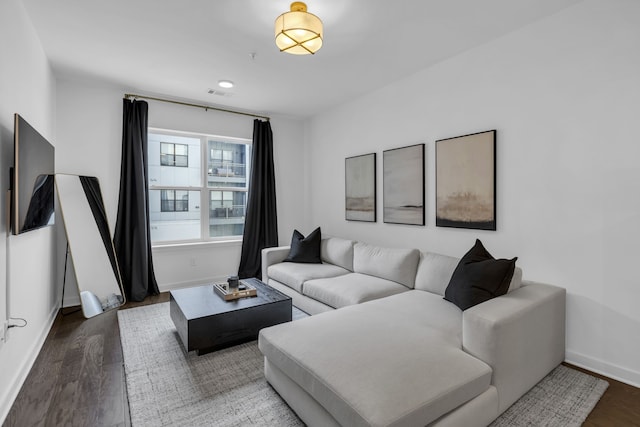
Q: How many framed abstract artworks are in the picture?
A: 3